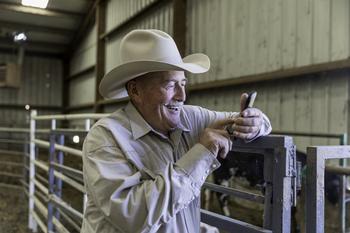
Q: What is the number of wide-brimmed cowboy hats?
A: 1